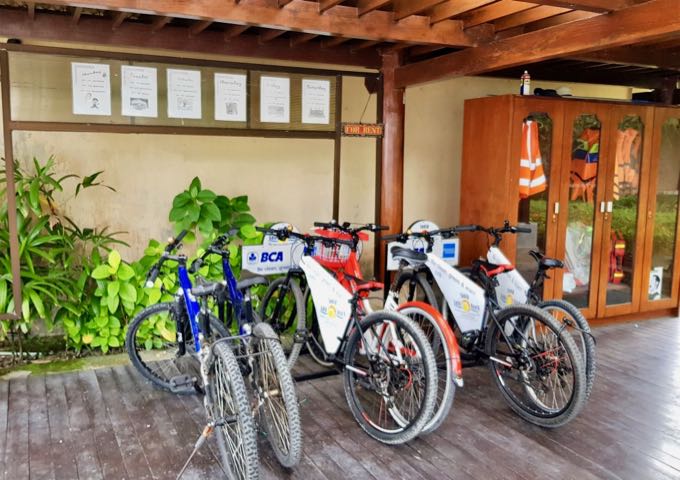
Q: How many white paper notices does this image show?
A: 6